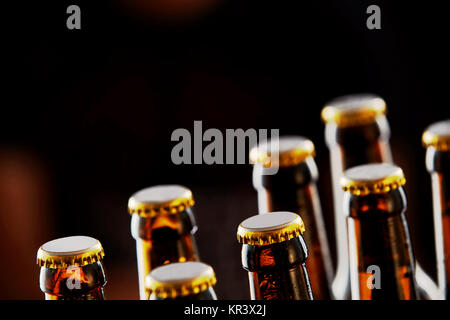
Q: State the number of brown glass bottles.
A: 8